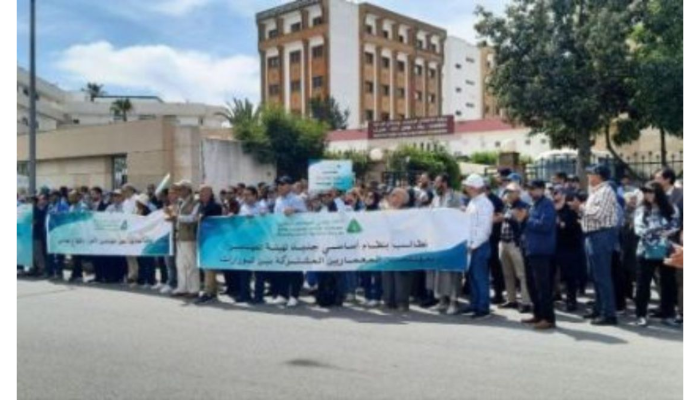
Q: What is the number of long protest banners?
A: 2